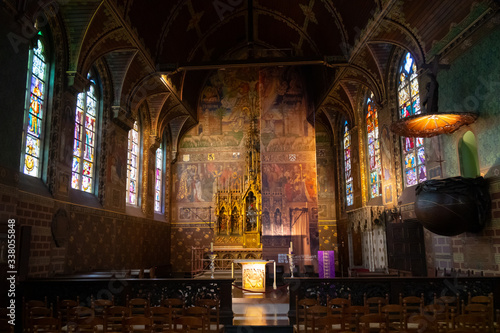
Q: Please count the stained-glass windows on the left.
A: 4